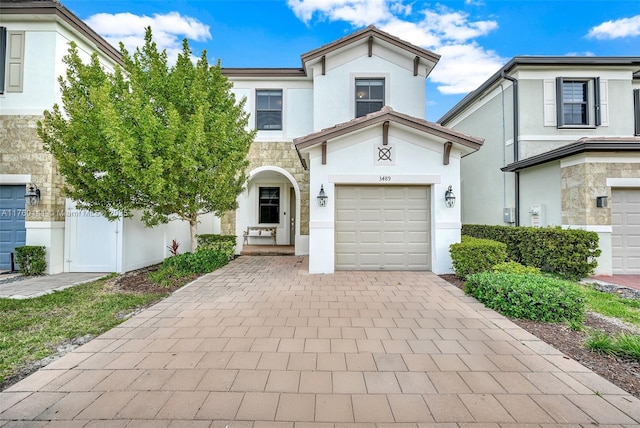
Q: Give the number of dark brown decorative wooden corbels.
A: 6